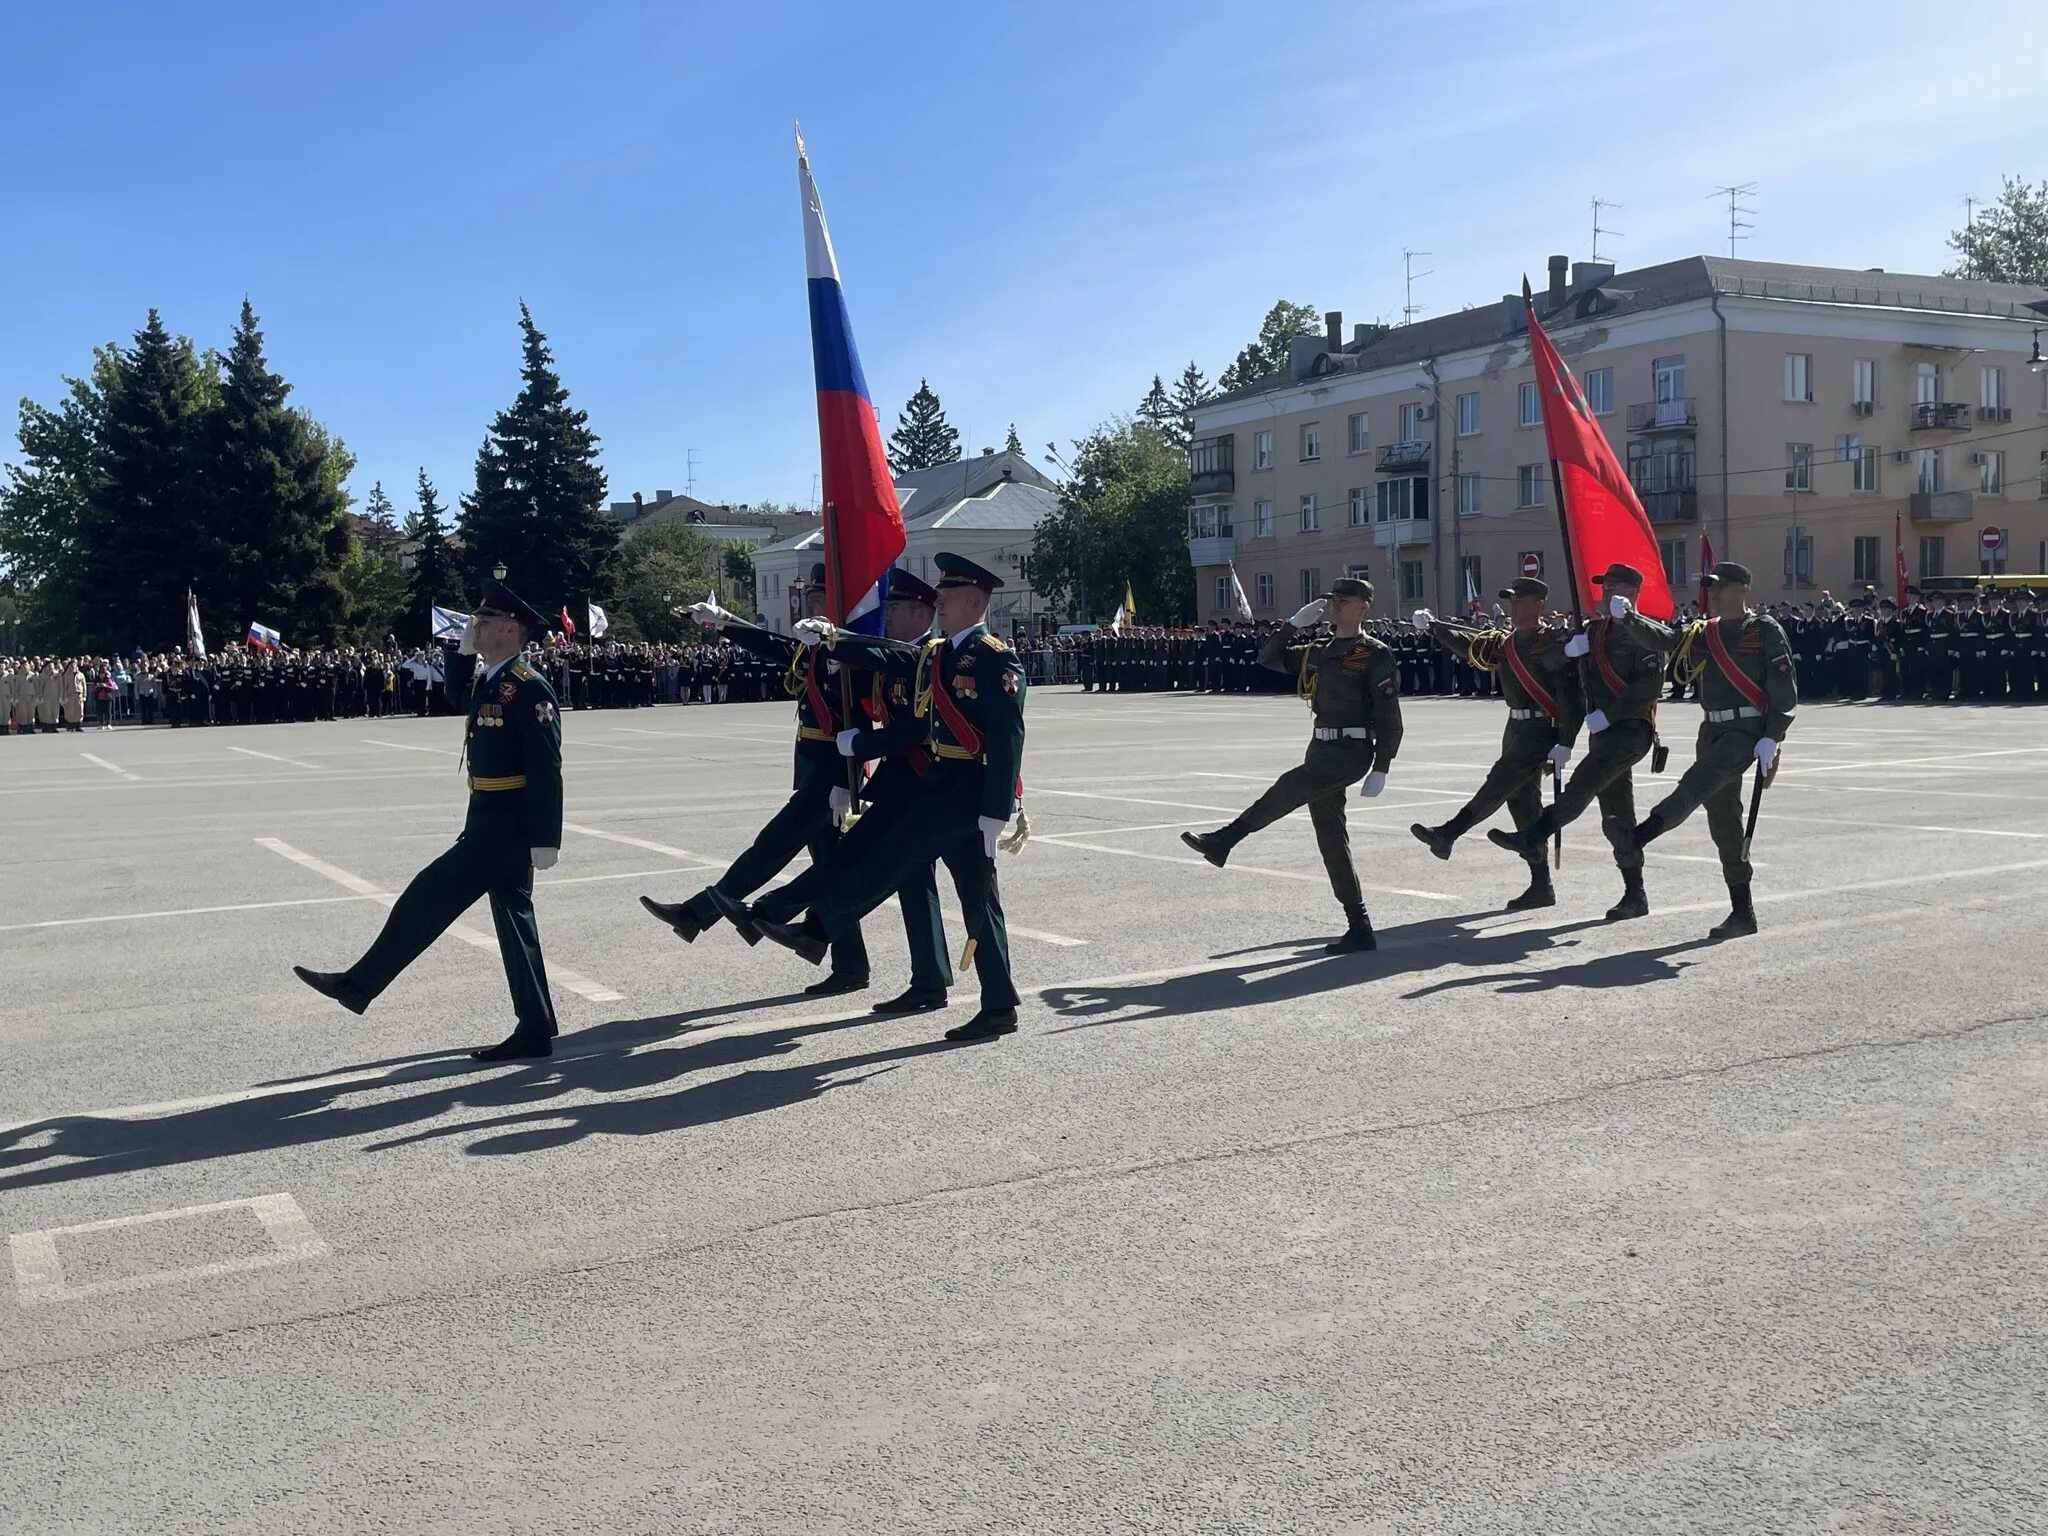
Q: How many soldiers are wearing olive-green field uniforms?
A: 4